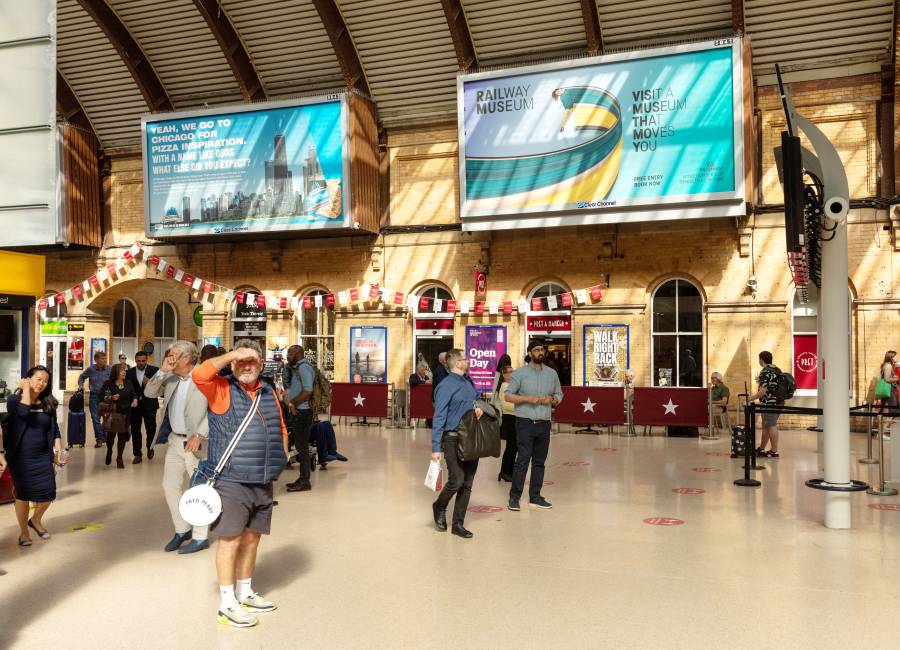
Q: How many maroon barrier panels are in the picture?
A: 4